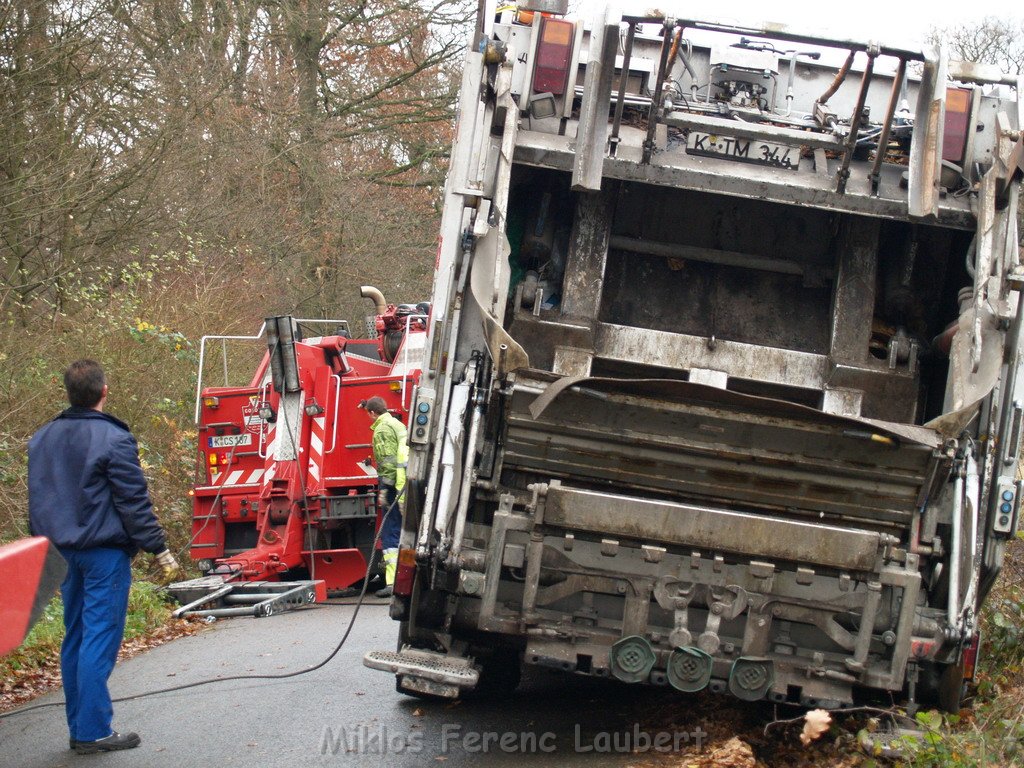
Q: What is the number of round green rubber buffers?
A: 3